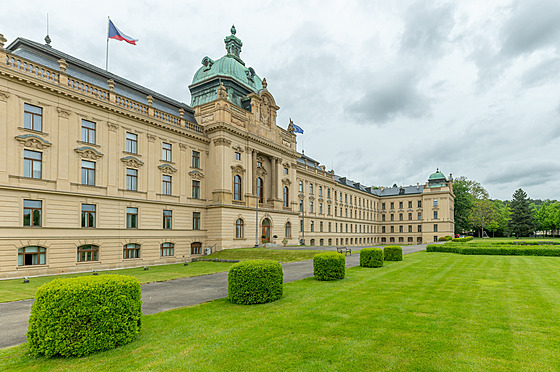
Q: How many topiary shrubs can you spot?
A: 5